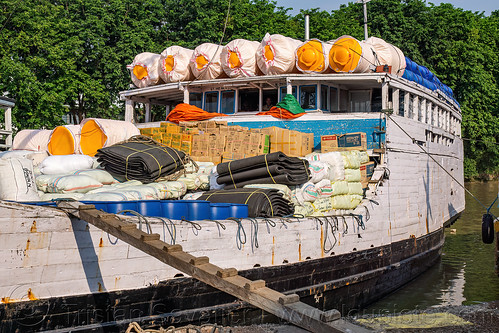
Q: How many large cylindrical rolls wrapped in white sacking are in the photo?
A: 11